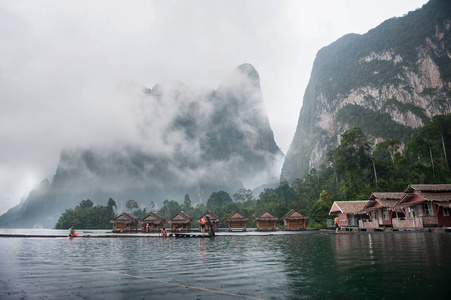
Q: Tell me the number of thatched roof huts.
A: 10